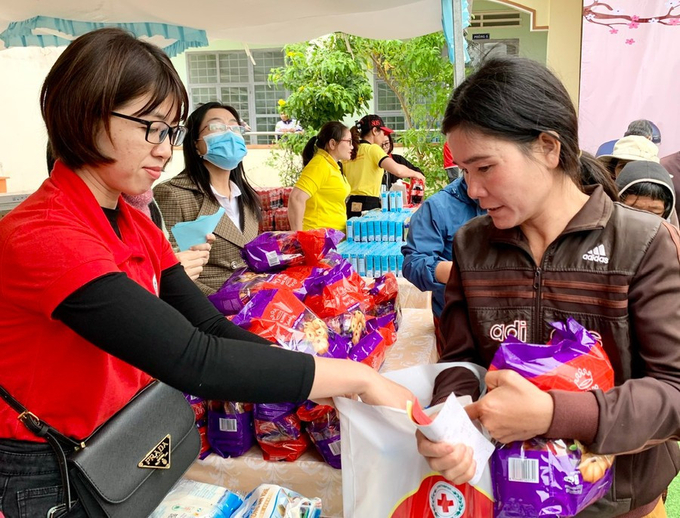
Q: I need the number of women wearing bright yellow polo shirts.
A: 2